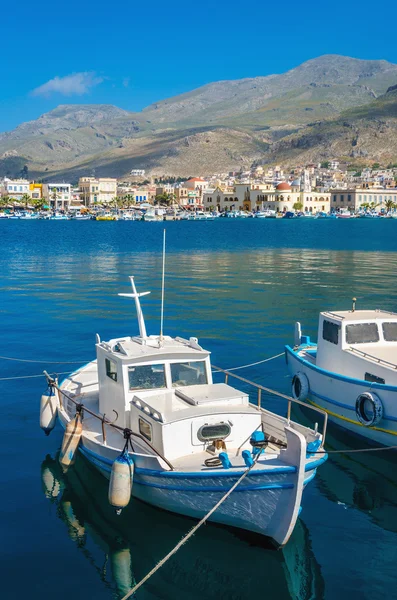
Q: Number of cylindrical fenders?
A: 3